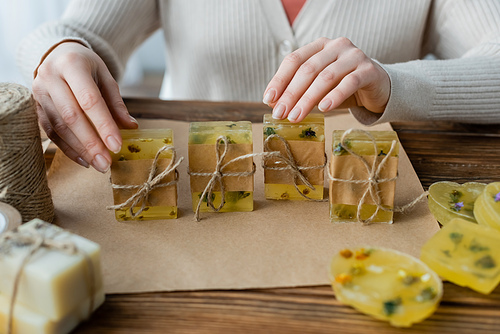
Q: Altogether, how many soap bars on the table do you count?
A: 10